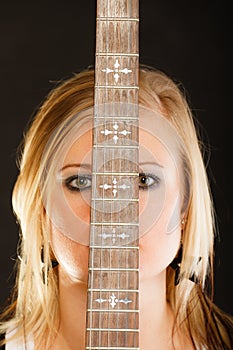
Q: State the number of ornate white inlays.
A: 5